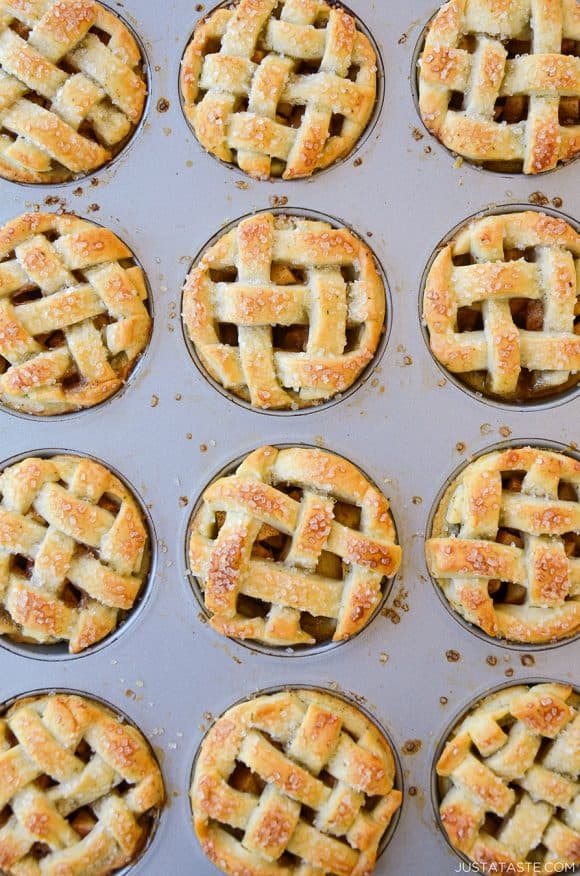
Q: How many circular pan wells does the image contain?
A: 12